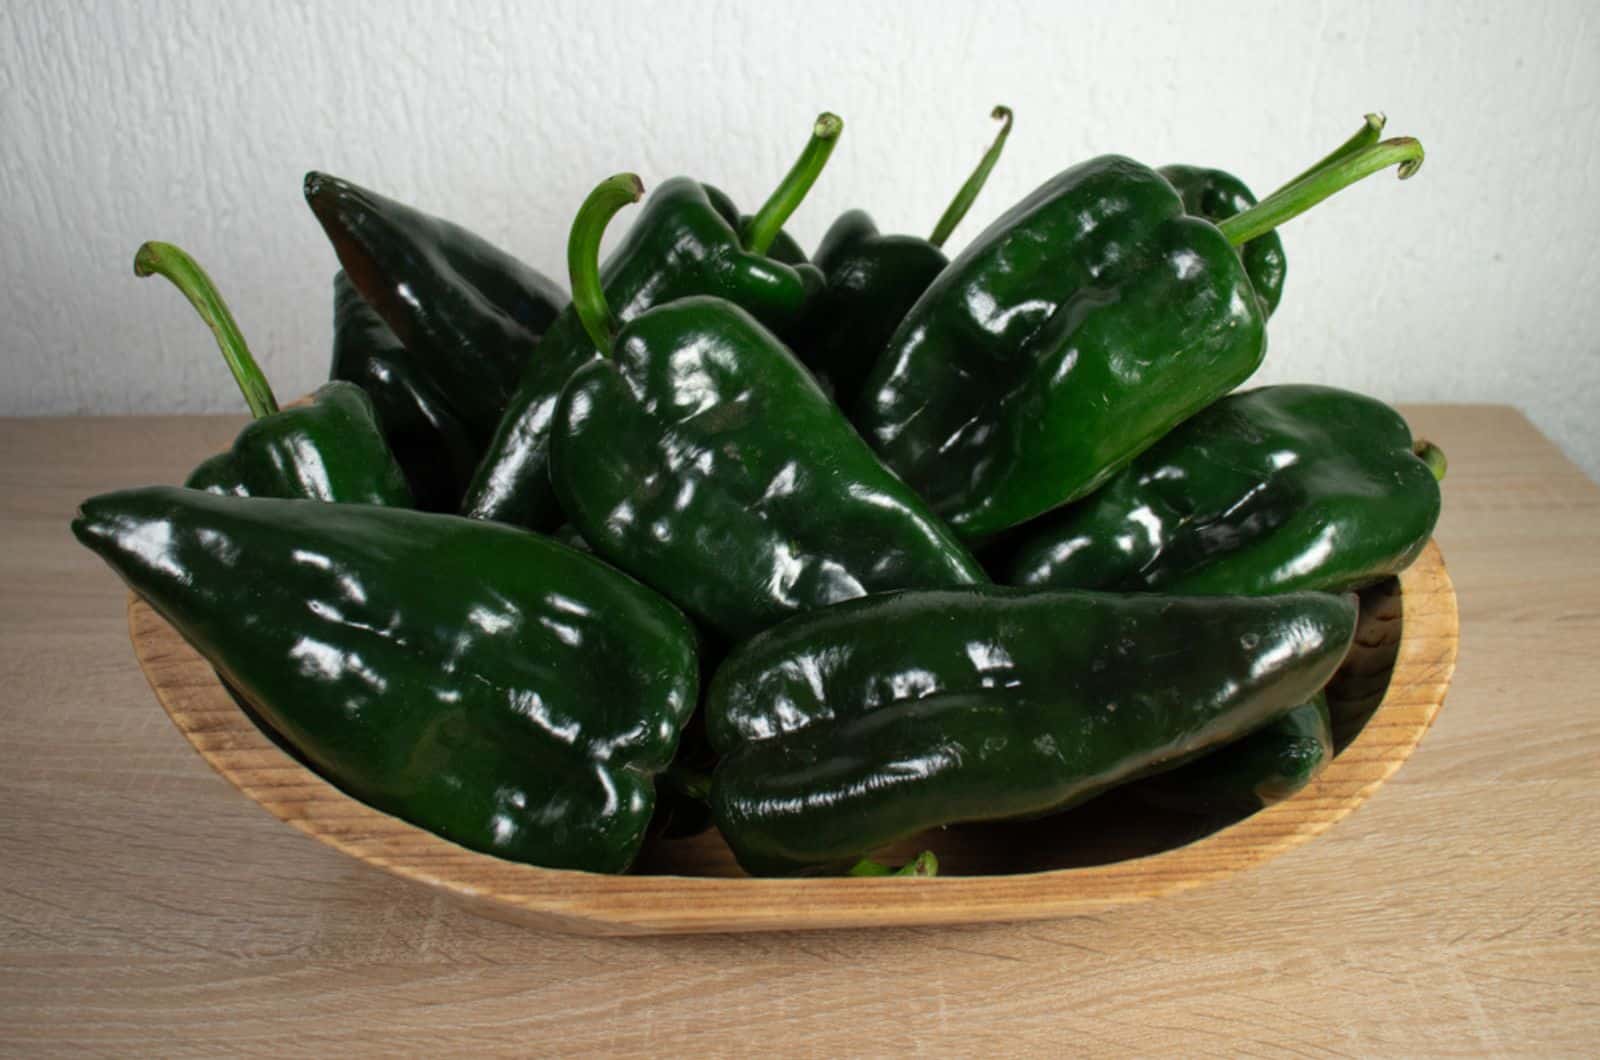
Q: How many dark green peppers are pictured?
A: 12